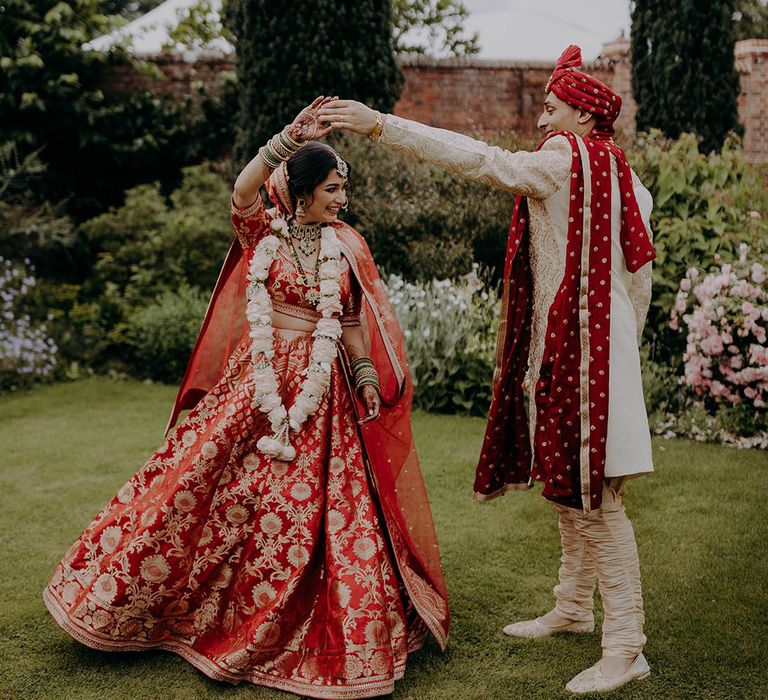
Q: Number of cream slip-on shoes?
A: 2